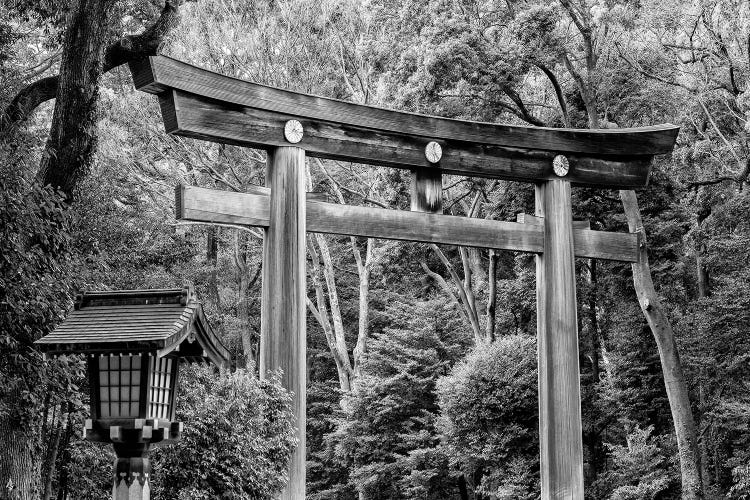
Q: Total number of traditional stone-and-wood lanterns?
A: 1